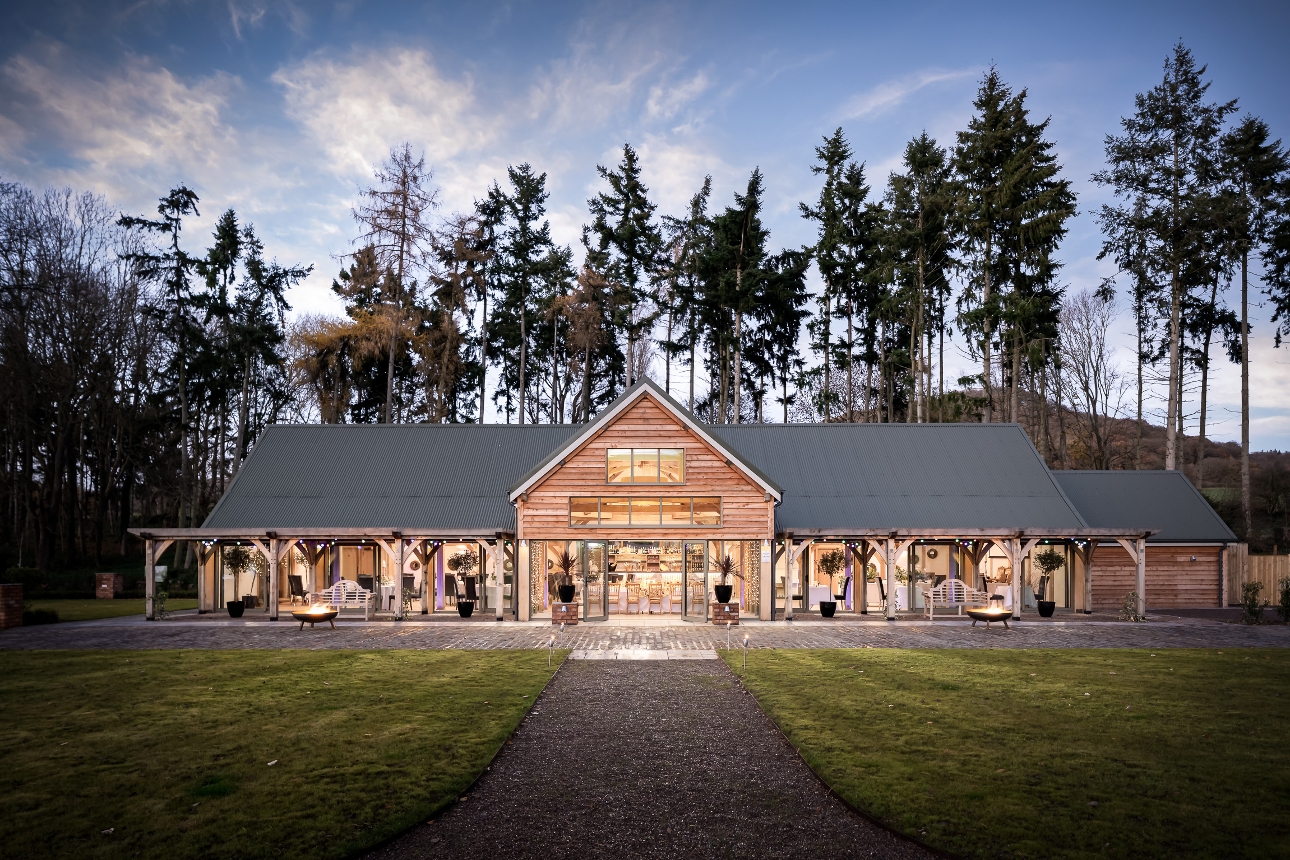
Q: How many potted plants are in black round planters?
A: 6